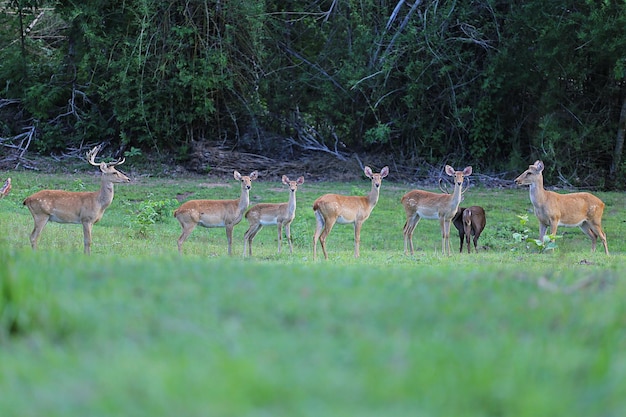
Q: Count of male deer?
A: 2